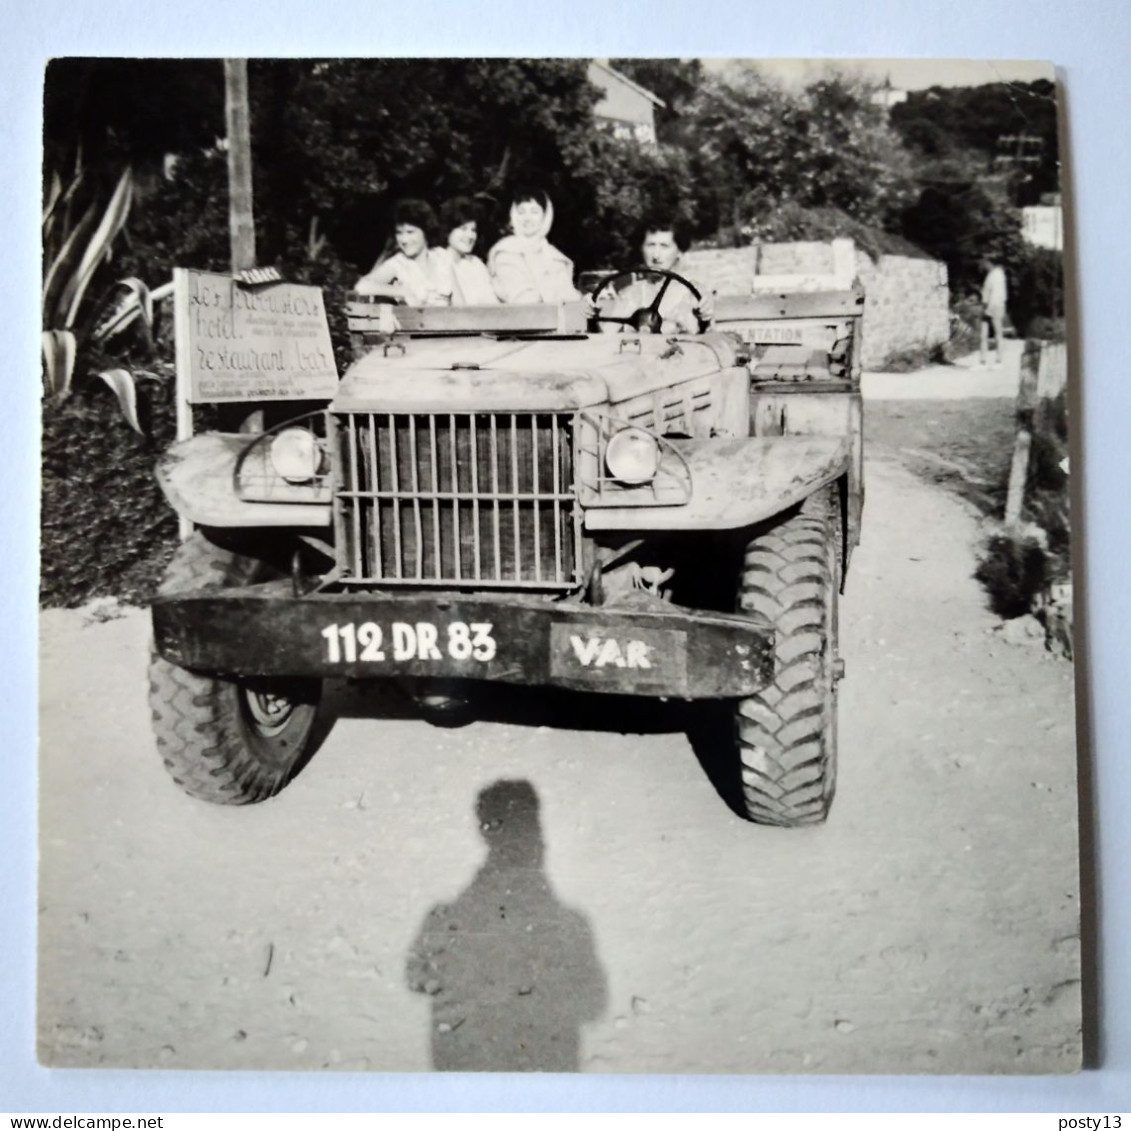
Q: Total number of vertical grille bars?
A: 11